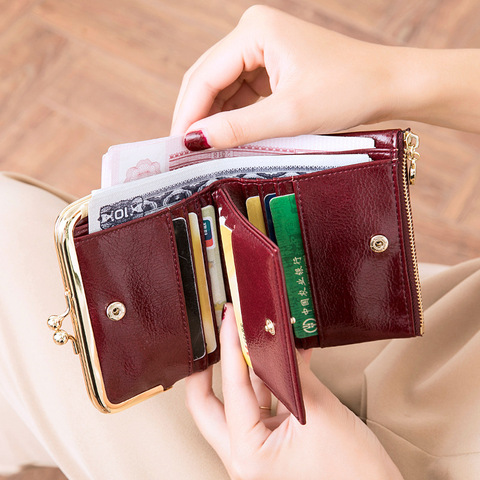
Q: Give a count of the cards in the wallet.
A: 7